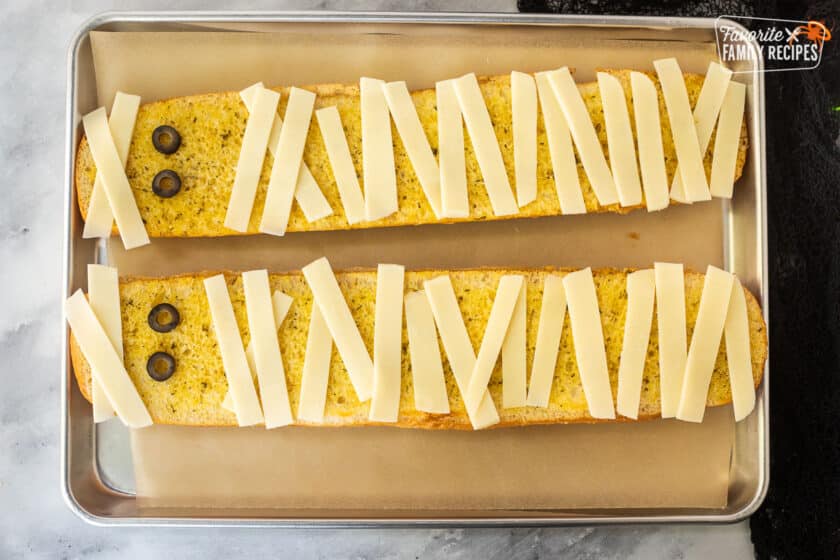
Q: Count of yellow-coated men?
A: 0